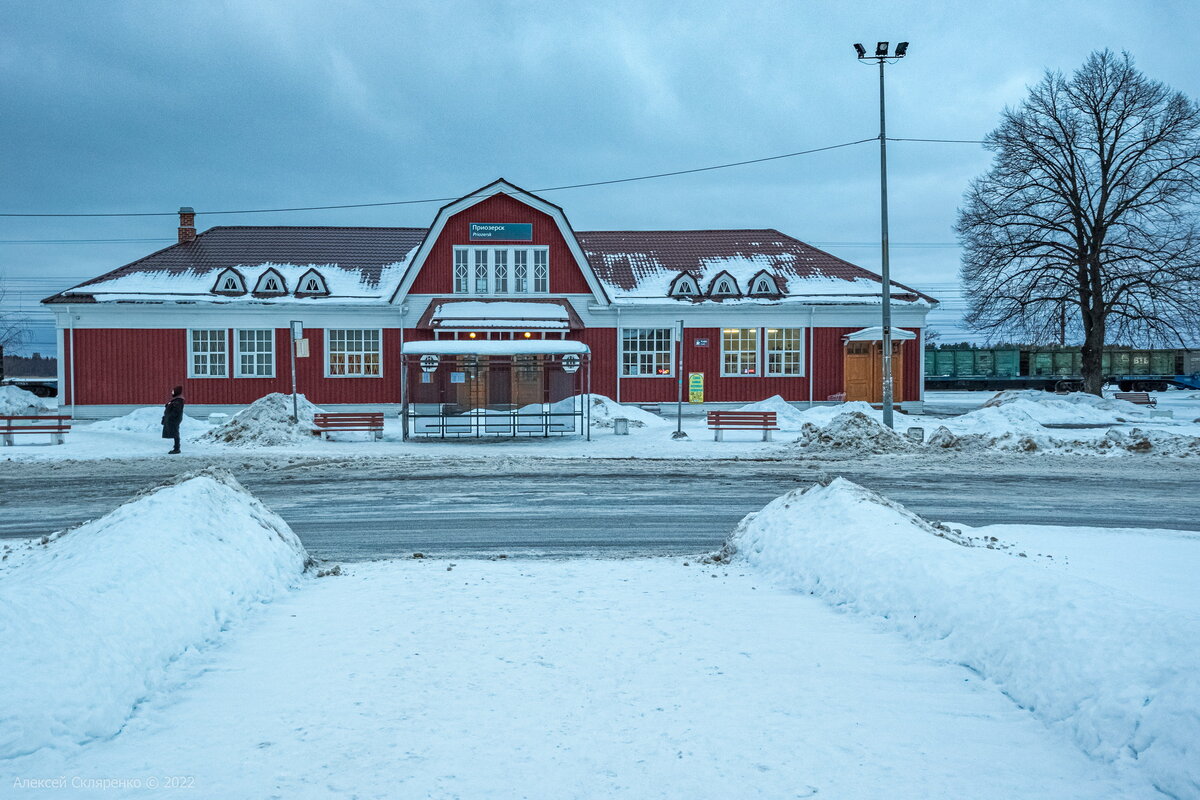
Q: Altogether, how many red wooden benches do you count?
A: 3